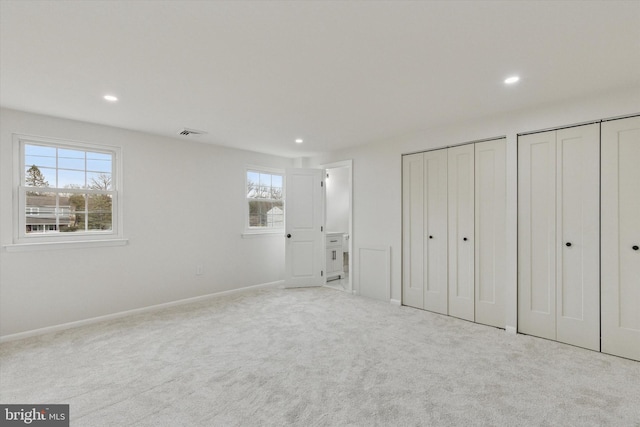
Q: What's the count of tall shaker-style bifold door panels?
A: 7